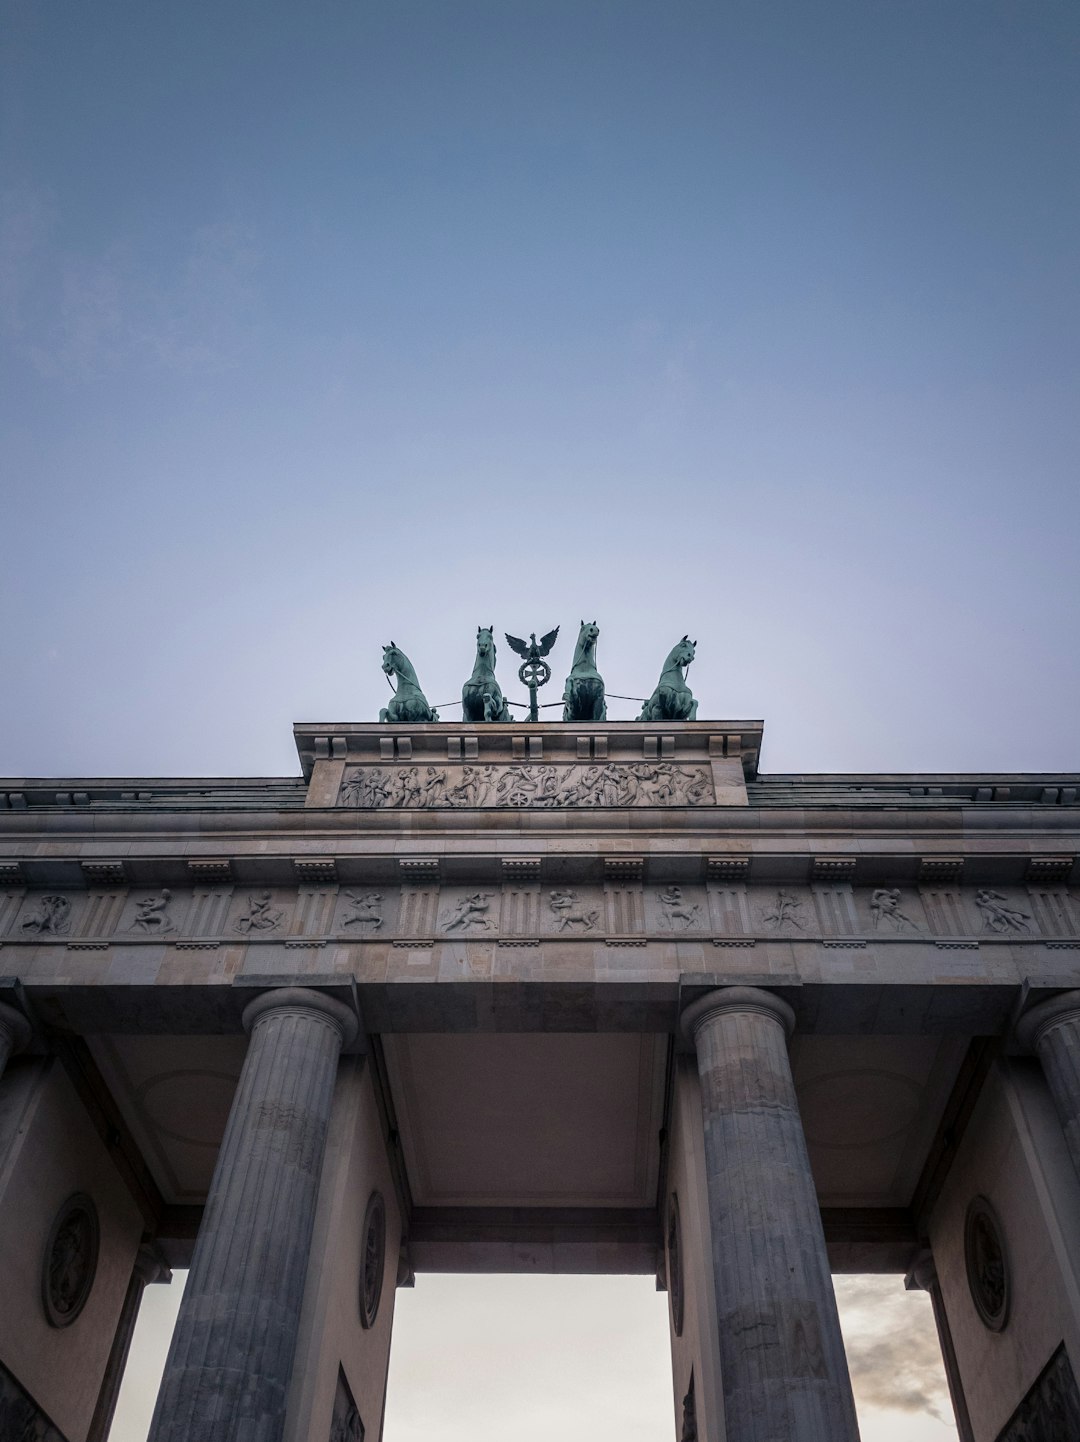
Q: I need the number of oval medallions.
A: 4